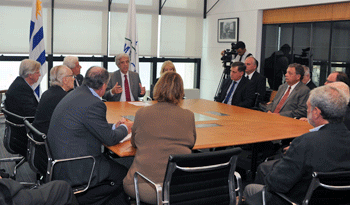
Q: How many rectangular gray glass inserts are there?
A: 3